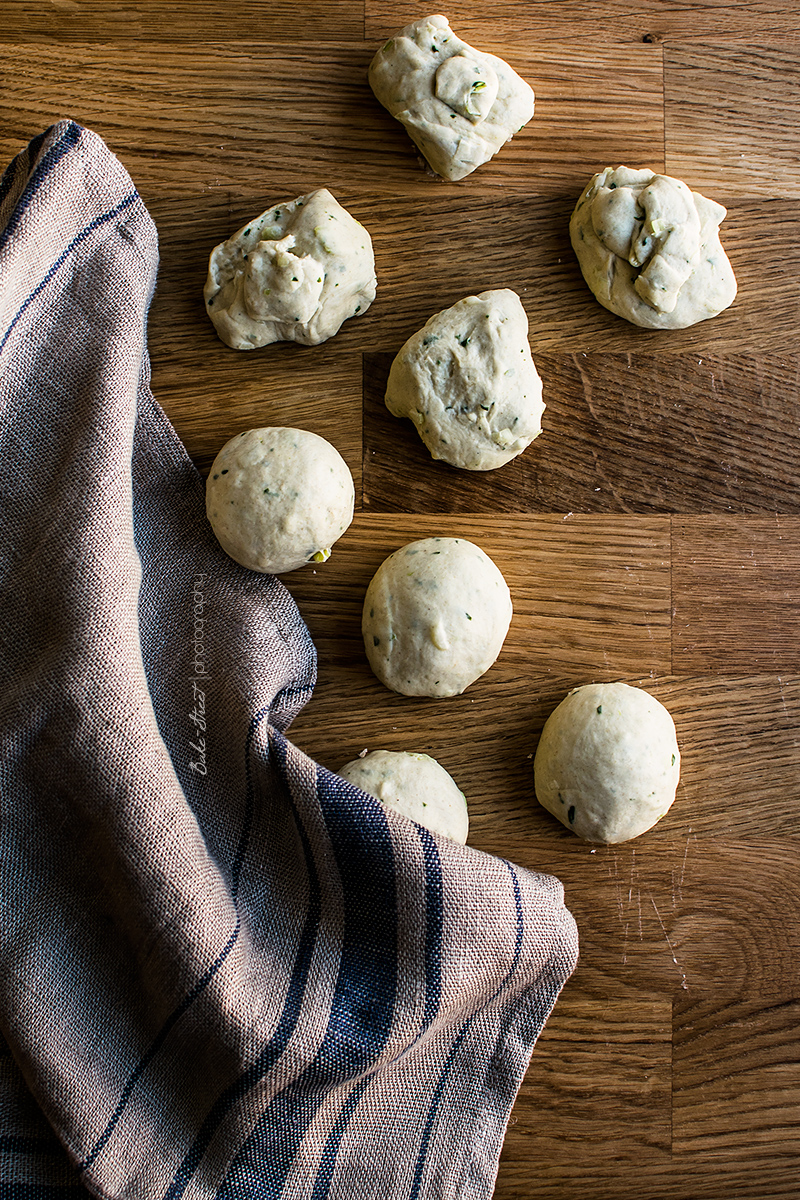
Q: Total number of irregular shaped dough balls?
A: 4